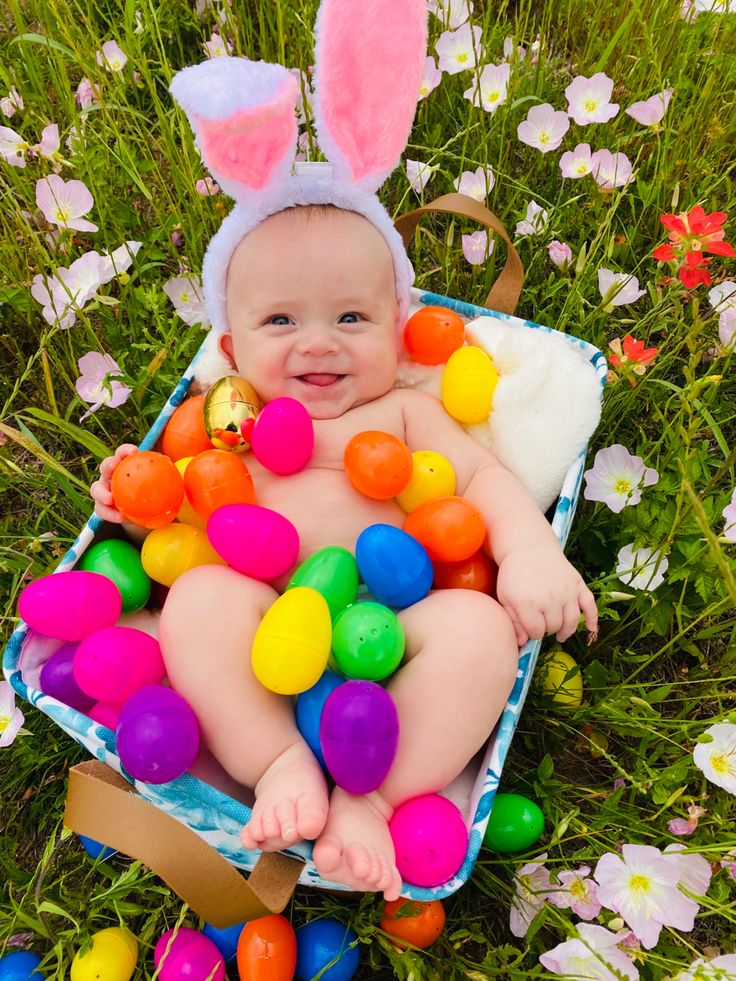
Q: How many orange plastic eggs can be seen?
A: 9